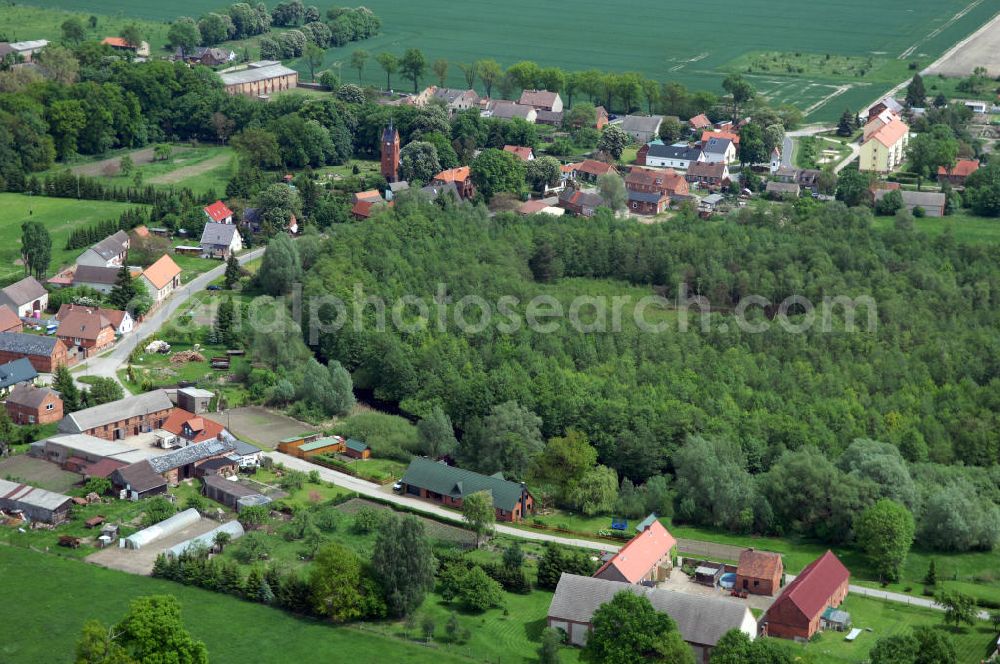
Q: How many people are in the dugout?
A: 0